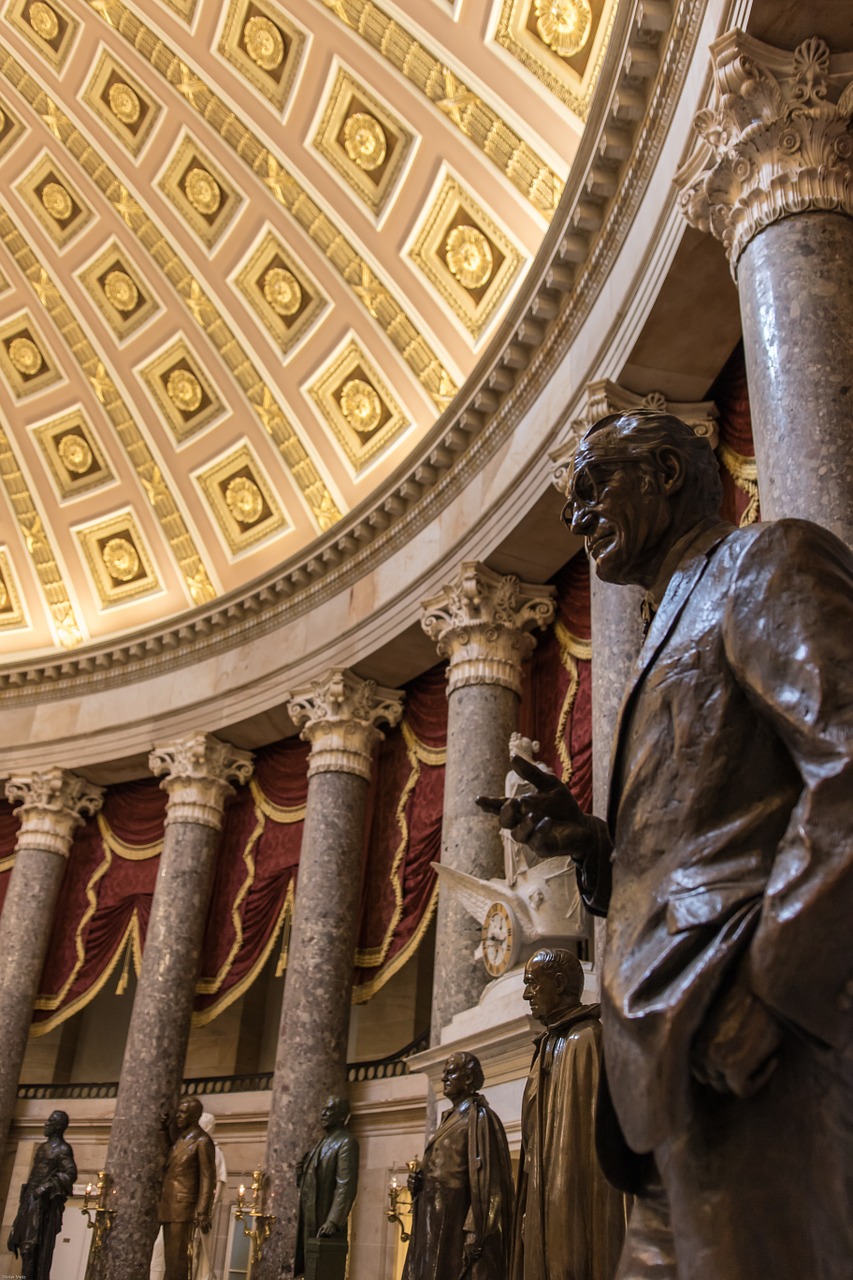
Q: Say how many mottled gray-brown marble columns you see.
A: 6